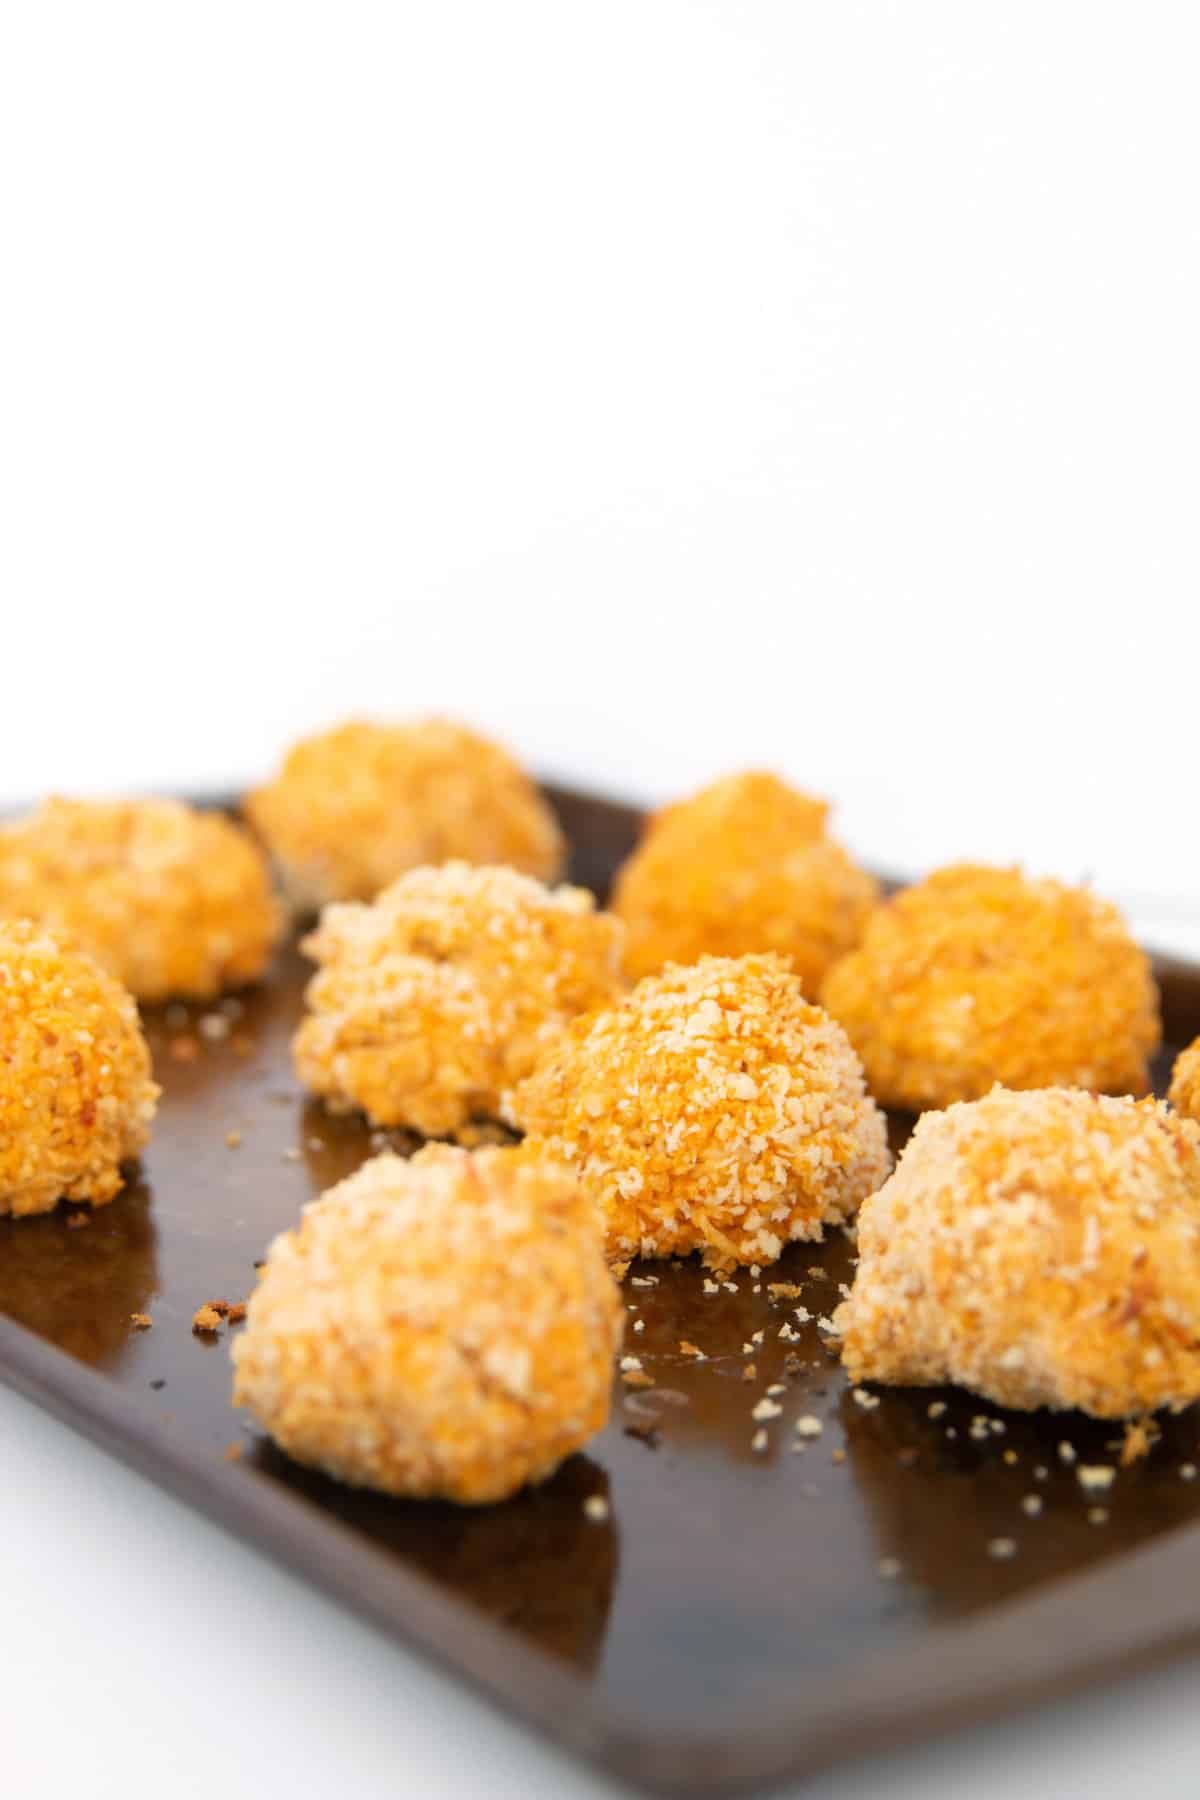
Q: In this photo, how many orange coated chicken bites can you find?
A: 10